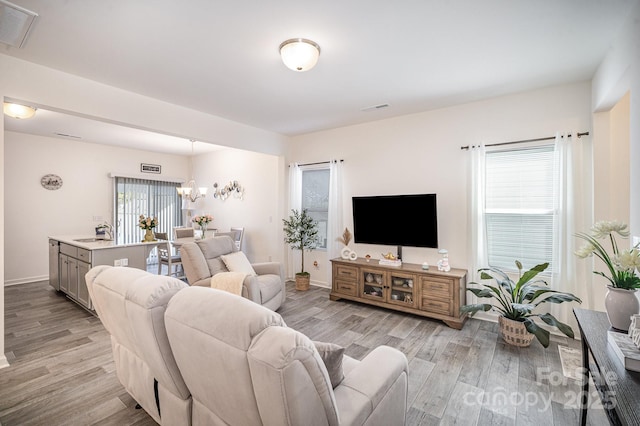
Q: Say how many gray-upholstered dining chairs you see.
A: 4